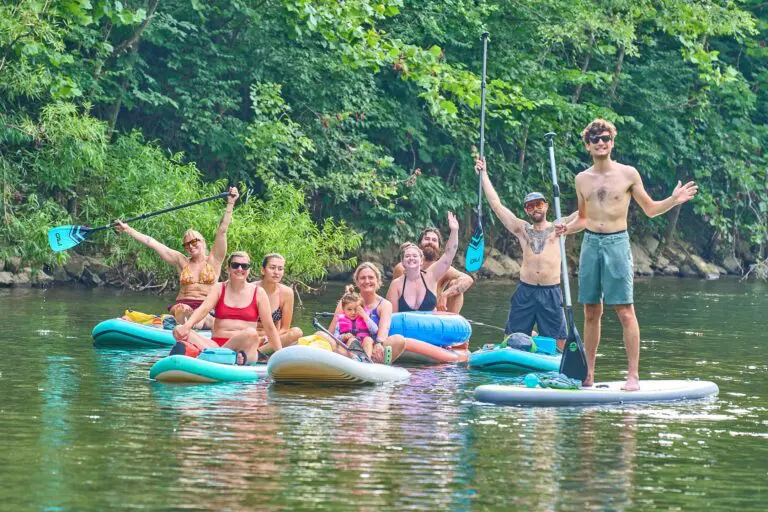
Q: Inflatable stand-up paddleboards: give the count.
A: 6